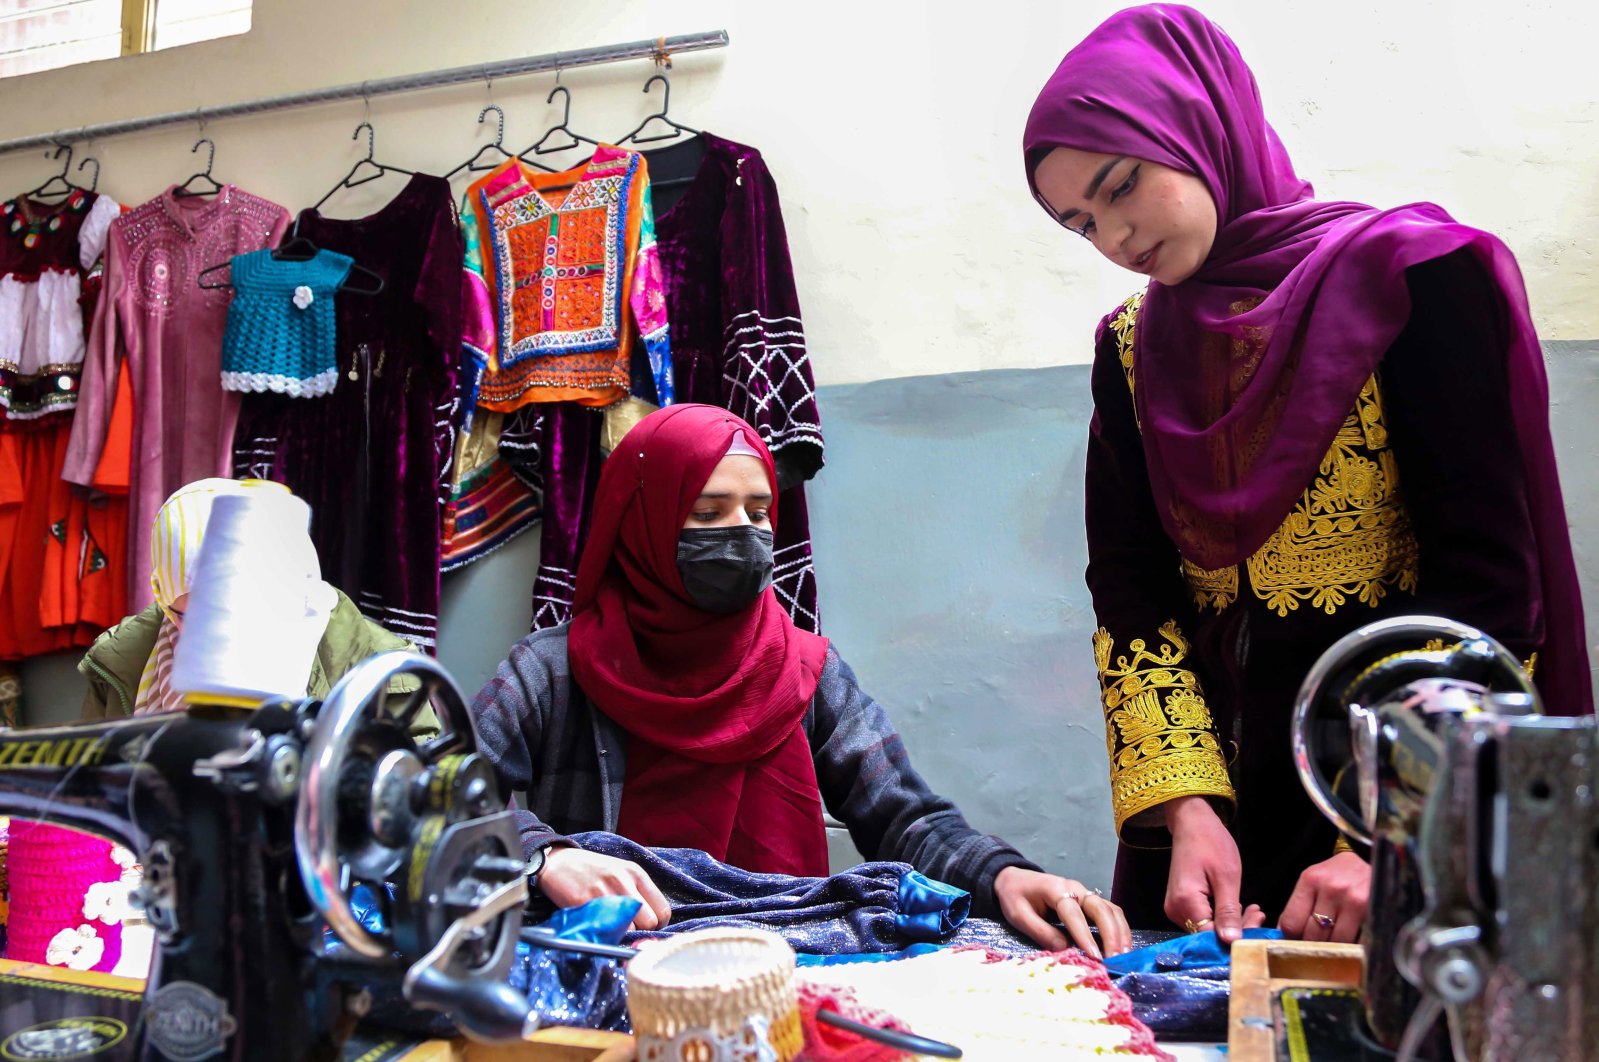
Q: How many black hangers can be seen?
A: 8